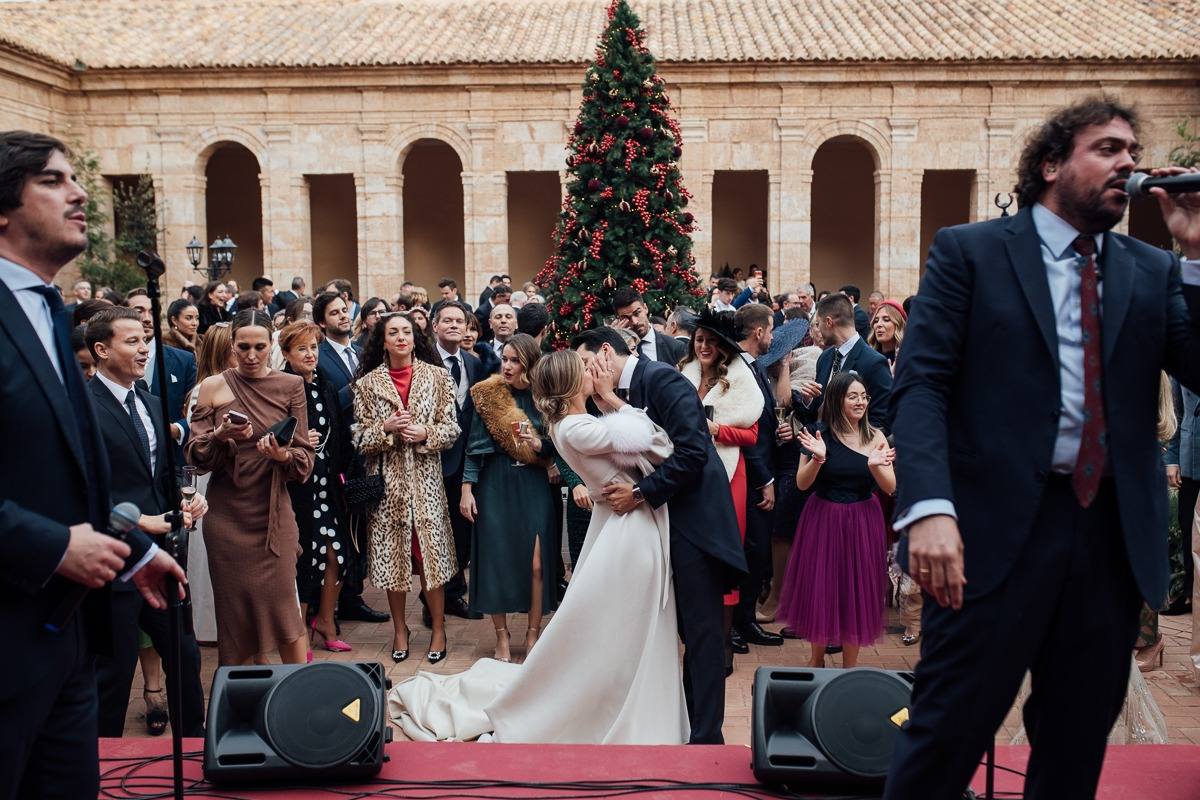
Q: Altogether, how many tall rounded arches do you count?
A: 3